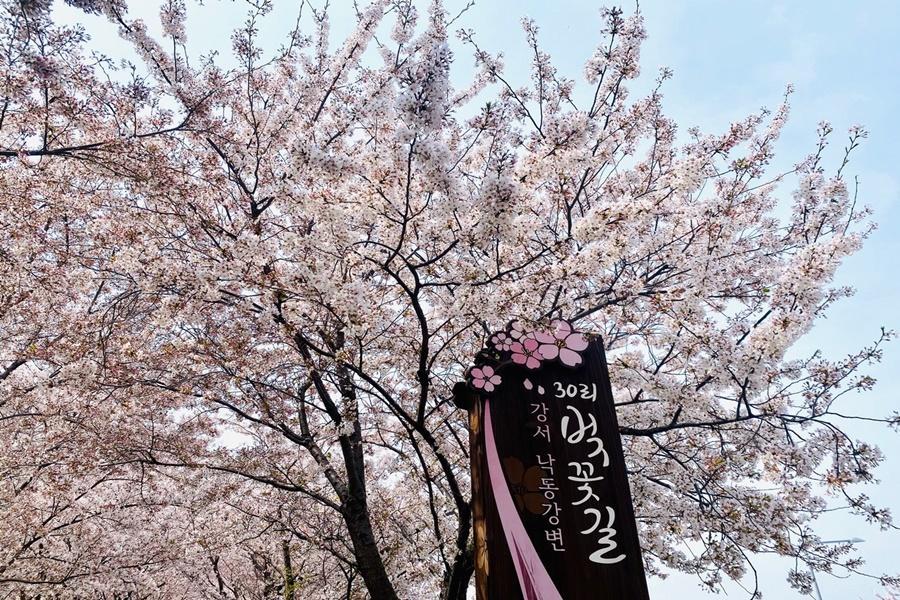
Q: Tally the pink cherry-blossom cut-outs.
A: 5